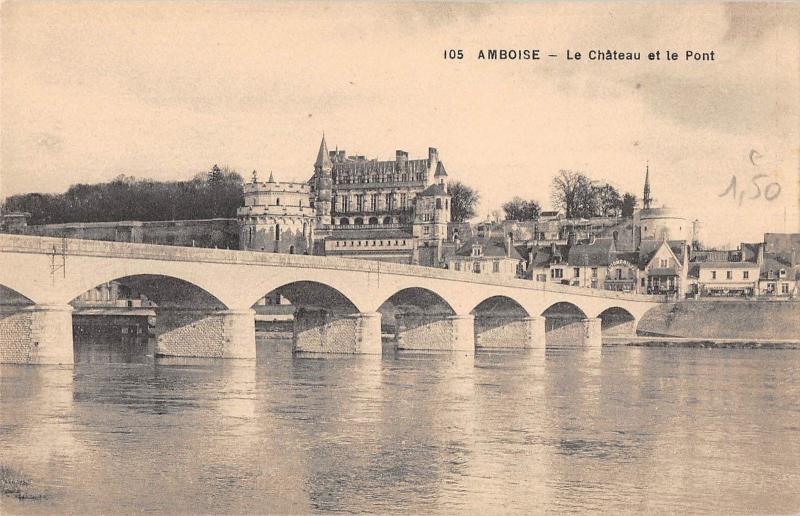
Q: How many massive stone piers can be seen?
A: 6